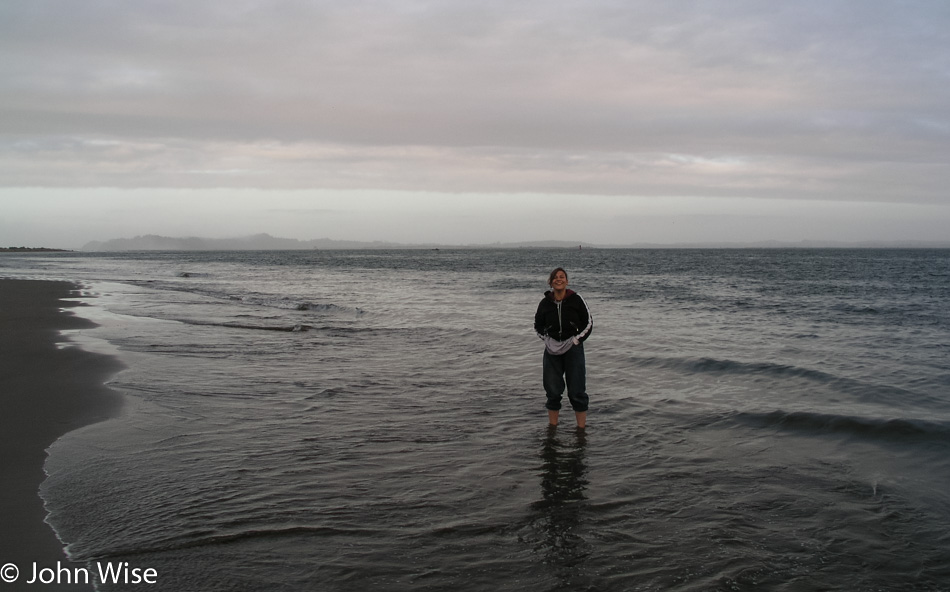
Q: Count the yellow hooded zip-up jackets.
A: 0